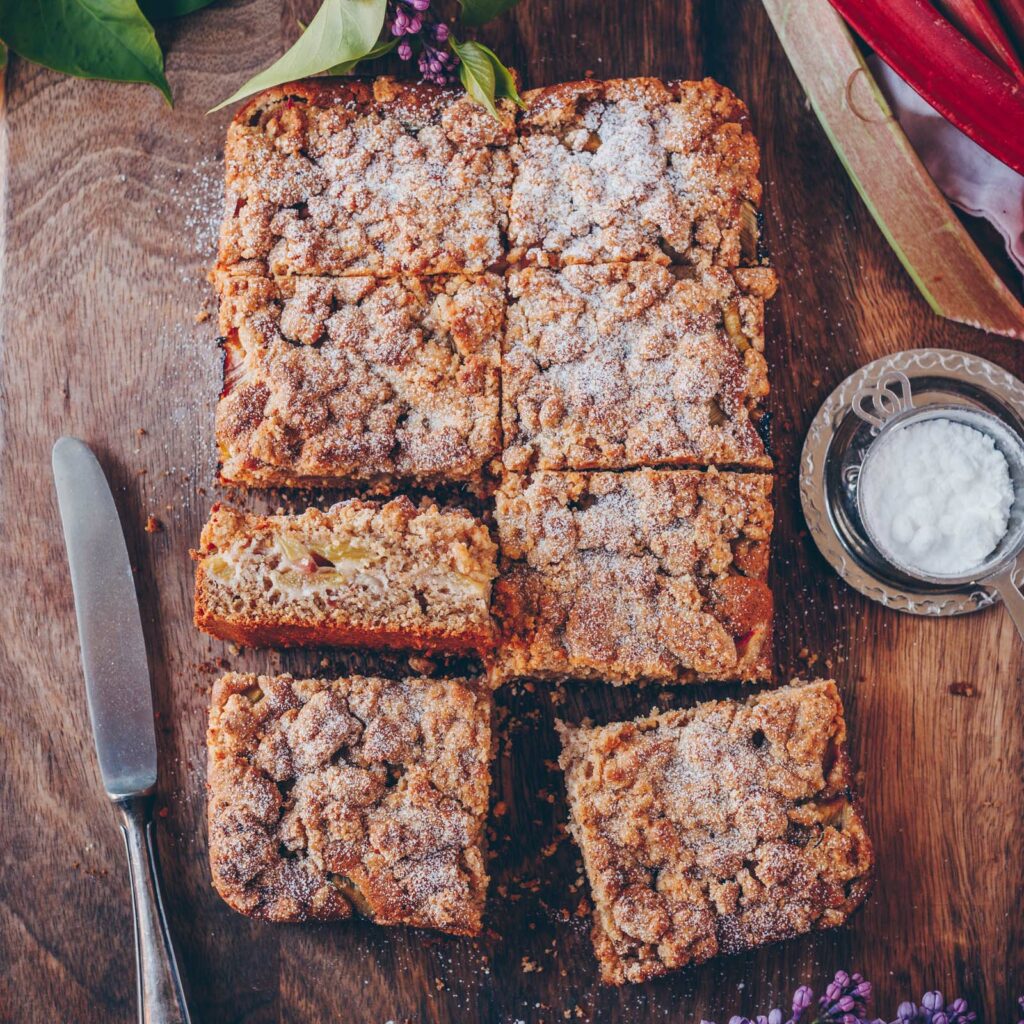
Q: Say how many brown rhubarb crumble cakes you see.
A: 8